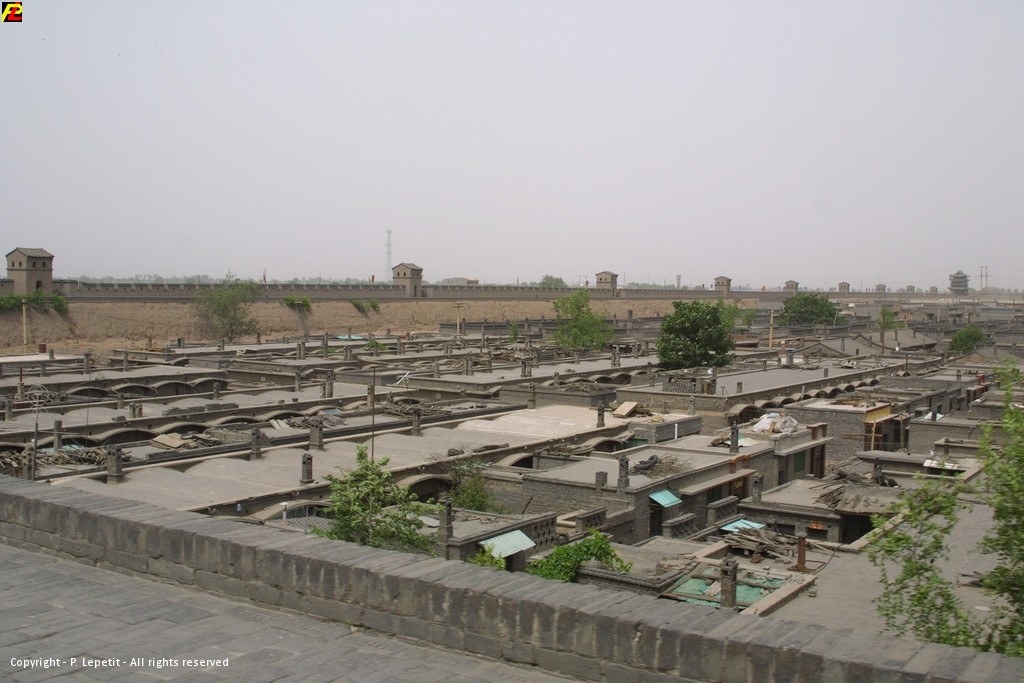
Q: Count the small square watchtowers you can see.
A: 9